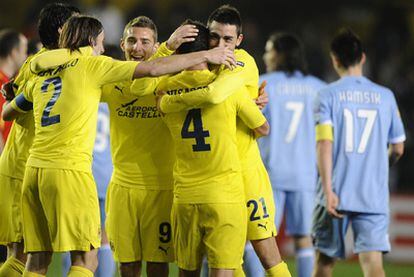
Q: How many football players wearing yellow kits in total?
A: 5